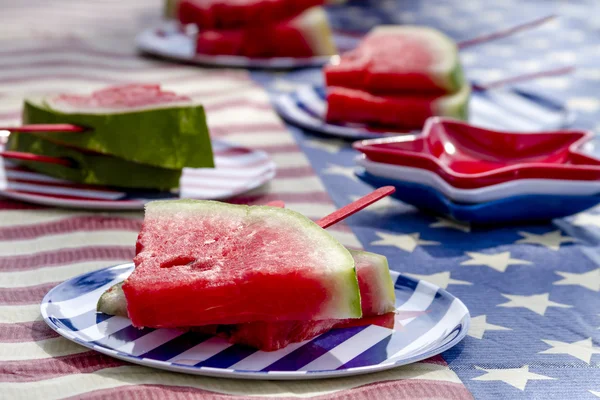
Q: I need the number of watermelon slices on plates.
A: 8